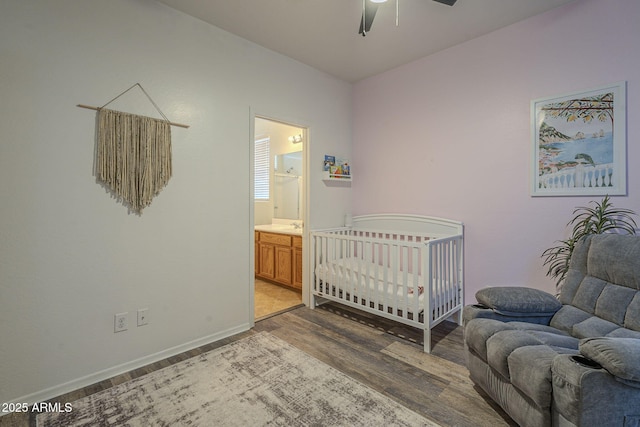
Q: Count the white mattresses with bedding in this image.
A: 1